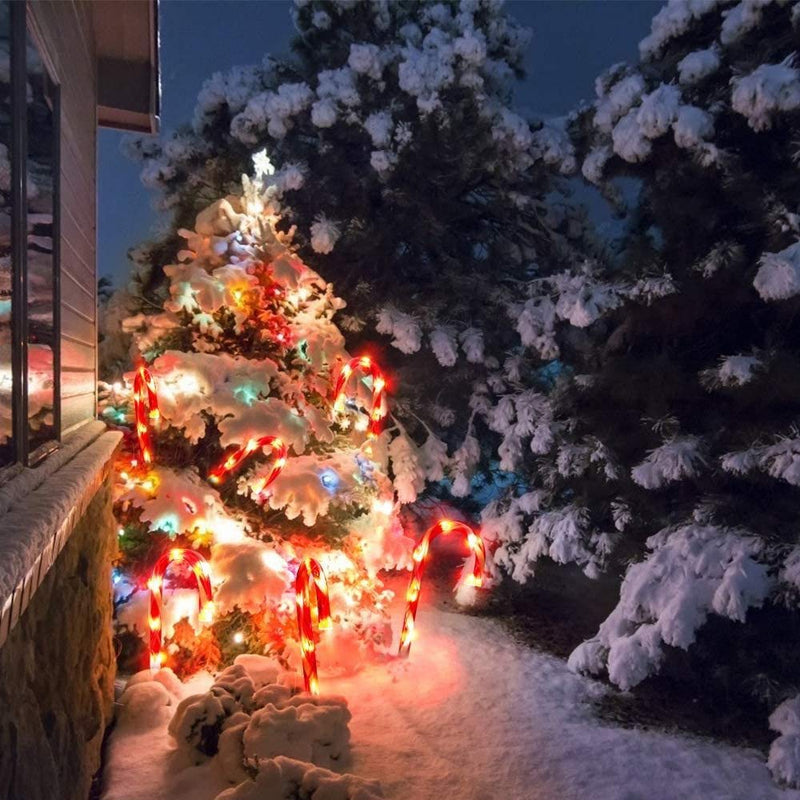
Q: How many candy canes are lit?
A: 6